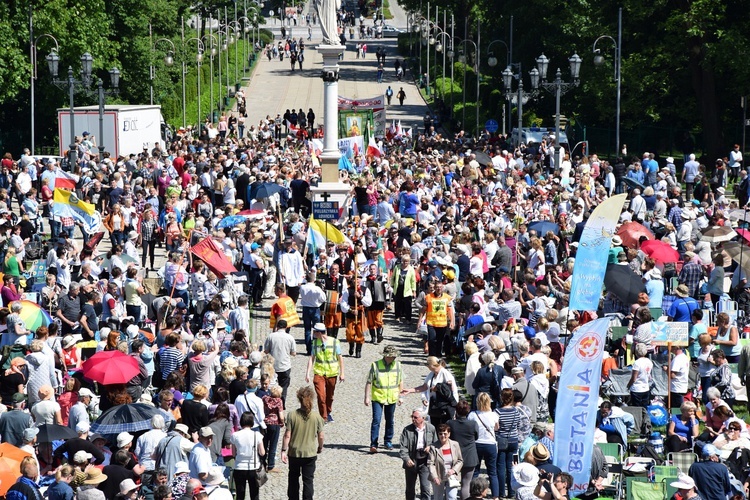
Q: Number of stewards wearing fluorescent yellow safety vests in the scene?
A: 2